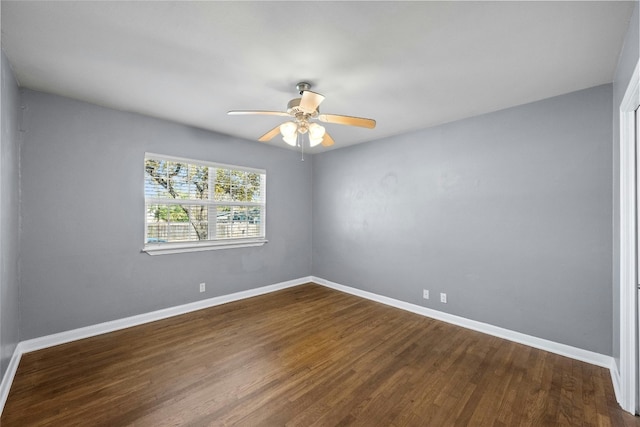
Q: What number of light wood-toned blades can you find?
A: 5